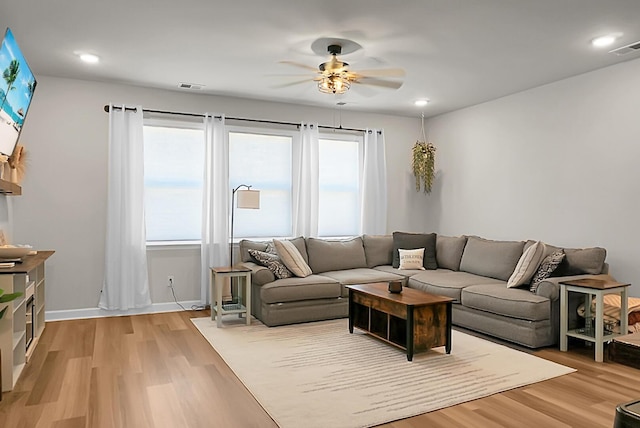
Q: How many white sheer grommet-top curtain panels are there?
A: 4